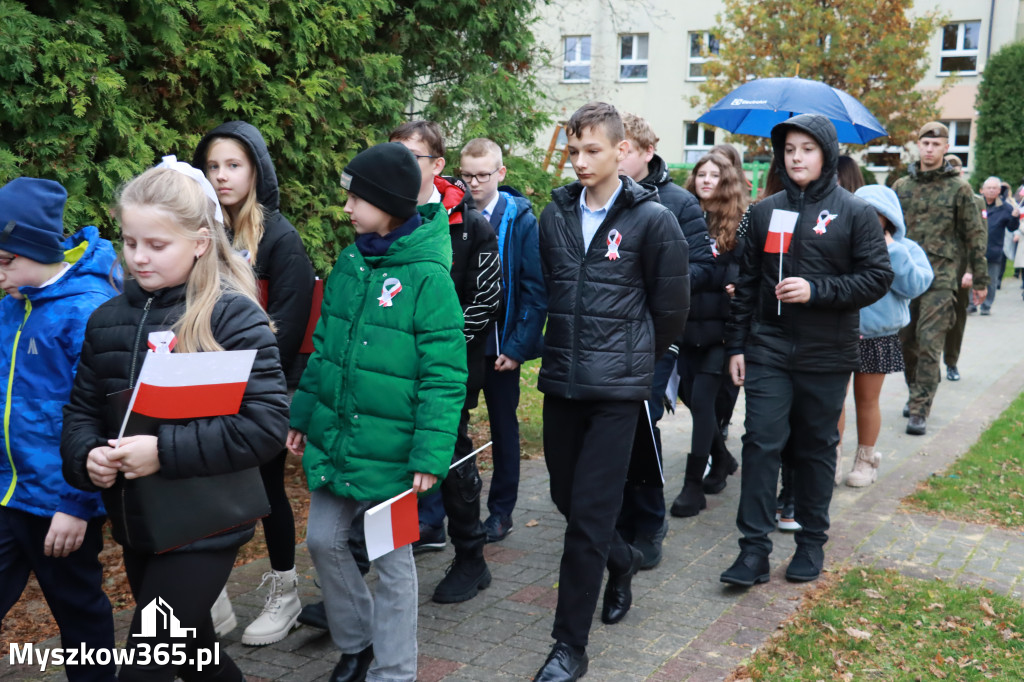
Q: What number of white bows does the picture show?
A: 1